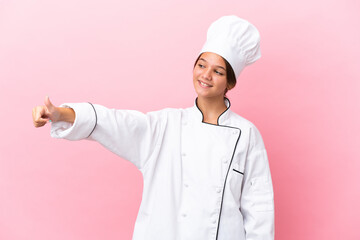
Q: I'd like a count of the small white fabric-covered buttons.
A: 8